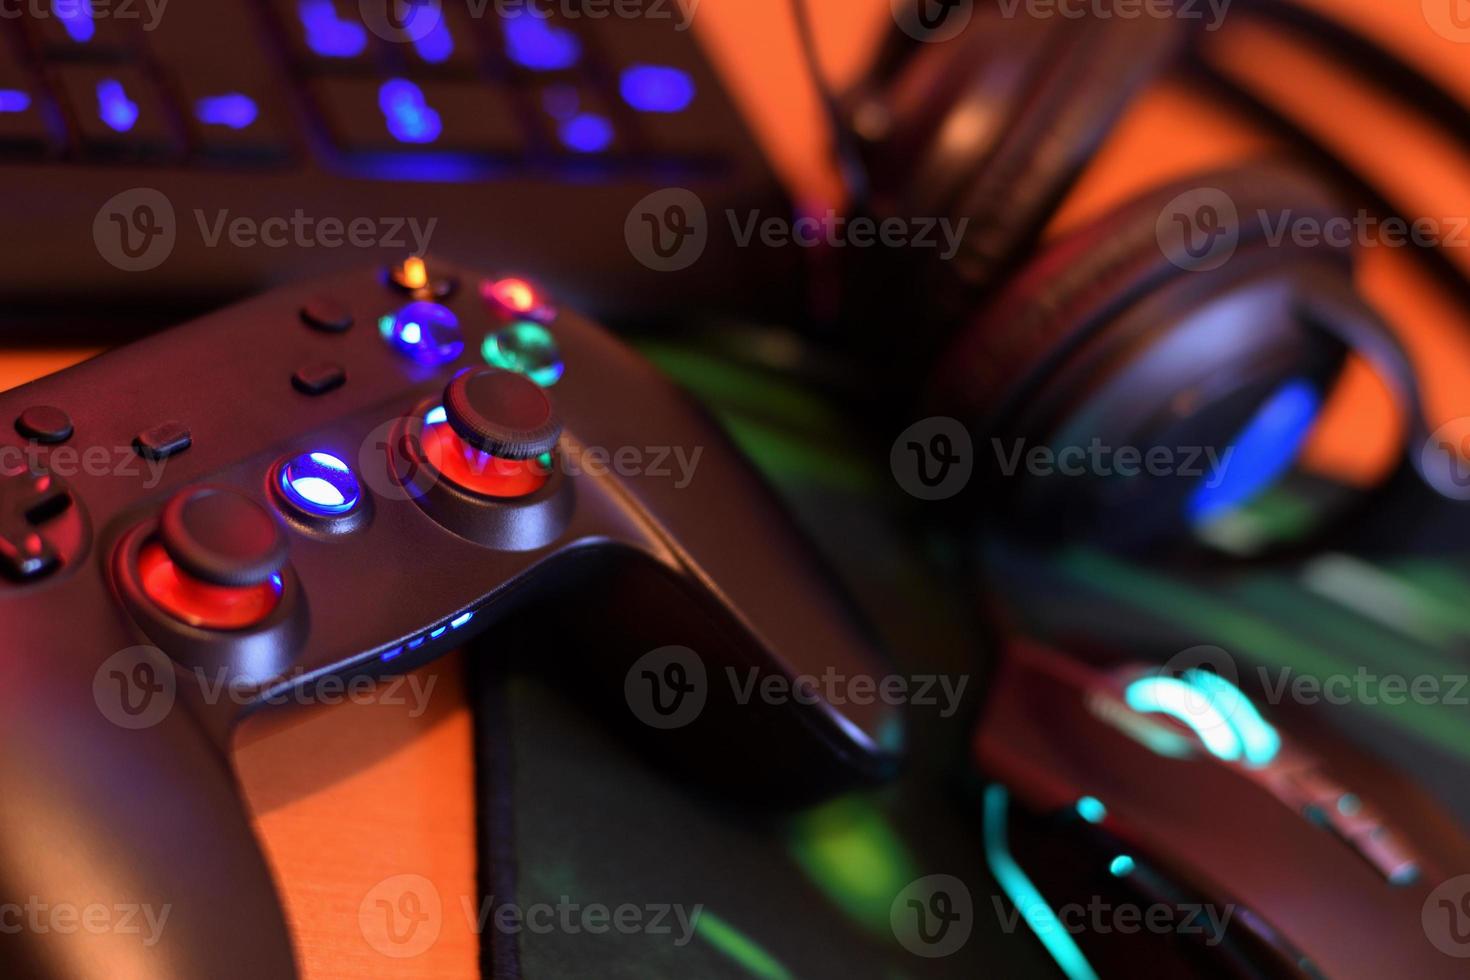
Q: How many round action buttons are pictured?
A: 4